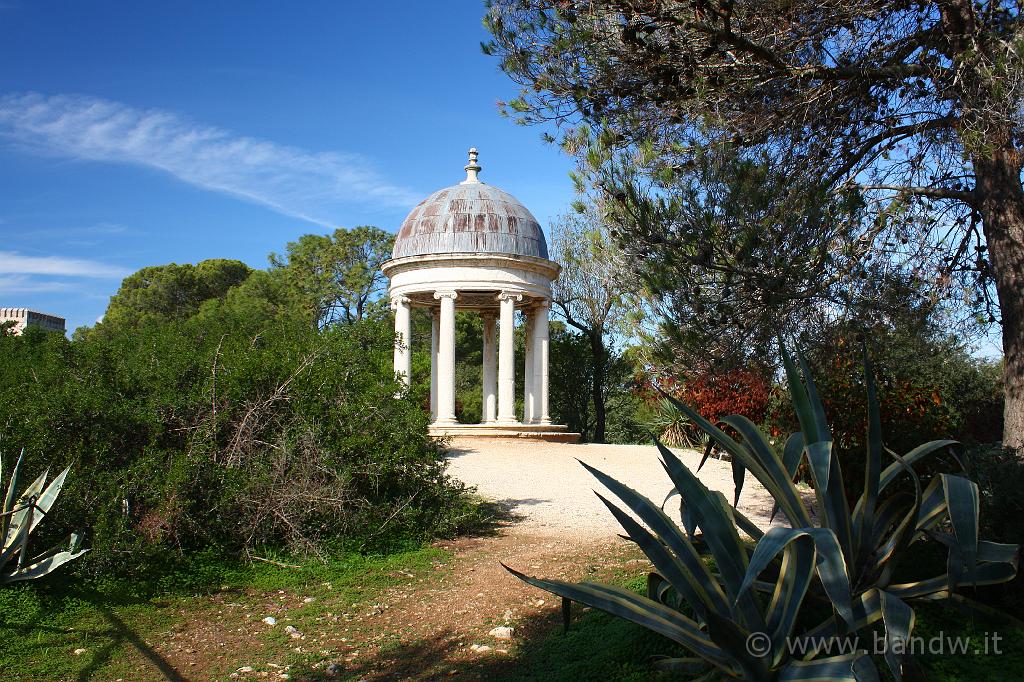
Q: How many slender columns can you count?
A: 7